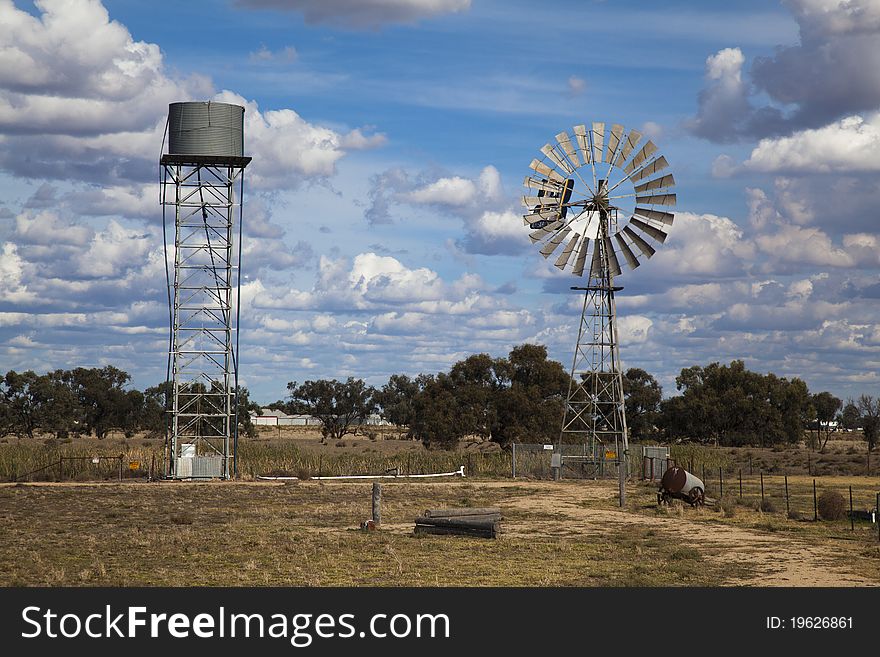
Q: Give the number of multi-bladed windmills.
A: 1